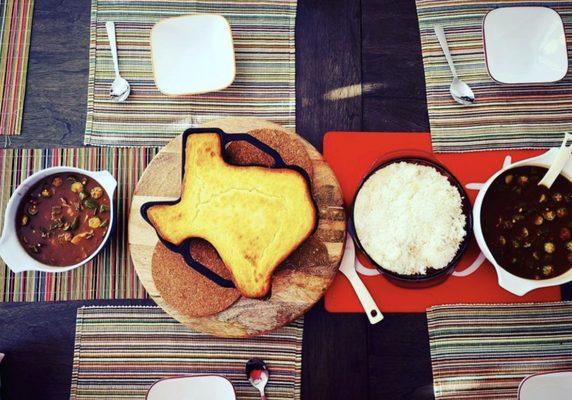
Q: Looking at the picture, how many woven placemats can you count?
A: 6